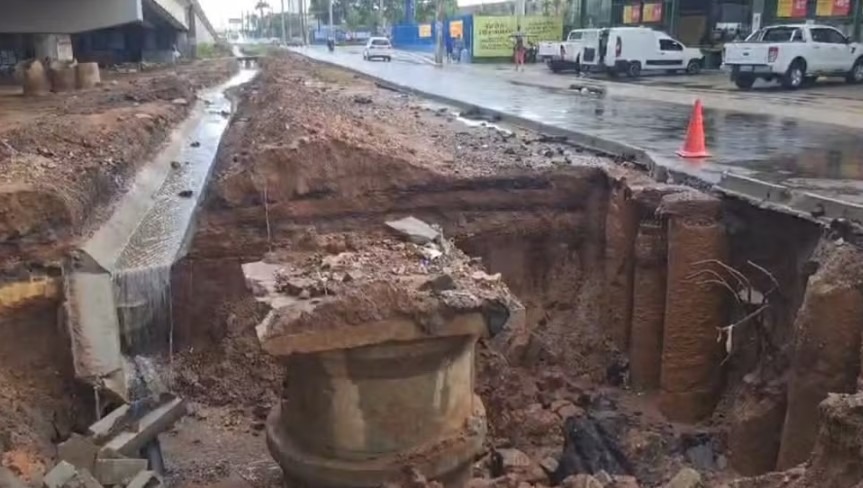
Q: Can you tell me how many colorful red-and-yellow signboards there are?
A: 4